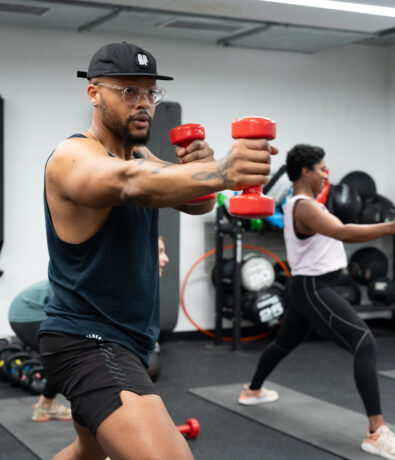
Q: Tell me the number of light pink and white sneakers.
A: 2